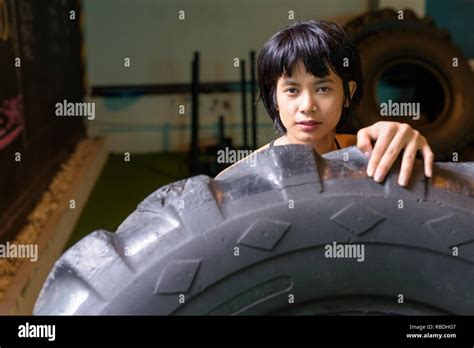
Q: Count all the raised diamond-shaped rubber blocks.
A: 4